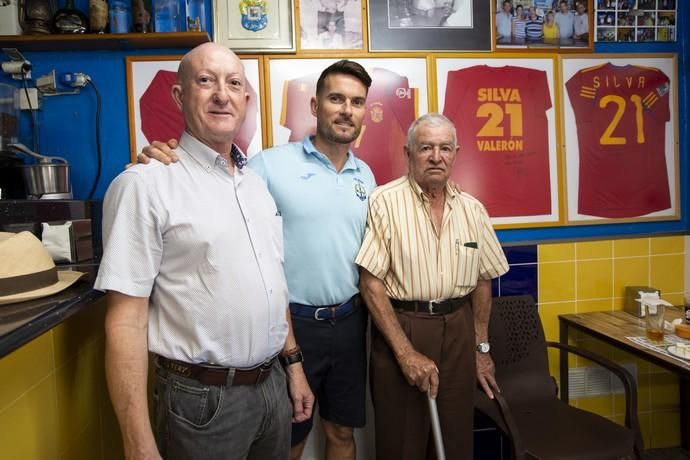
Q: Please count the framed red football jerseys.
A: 4